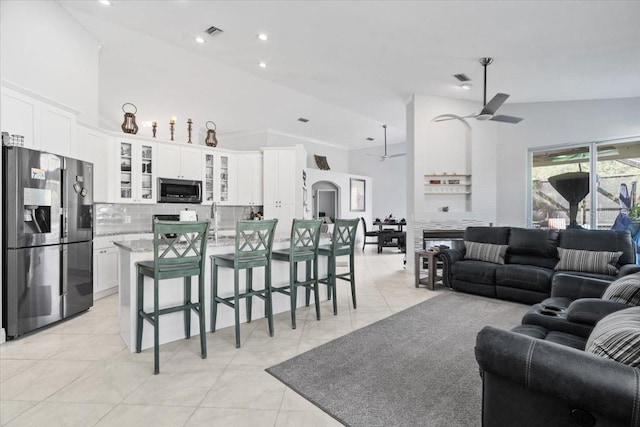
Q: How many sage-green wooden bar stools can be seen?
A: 4